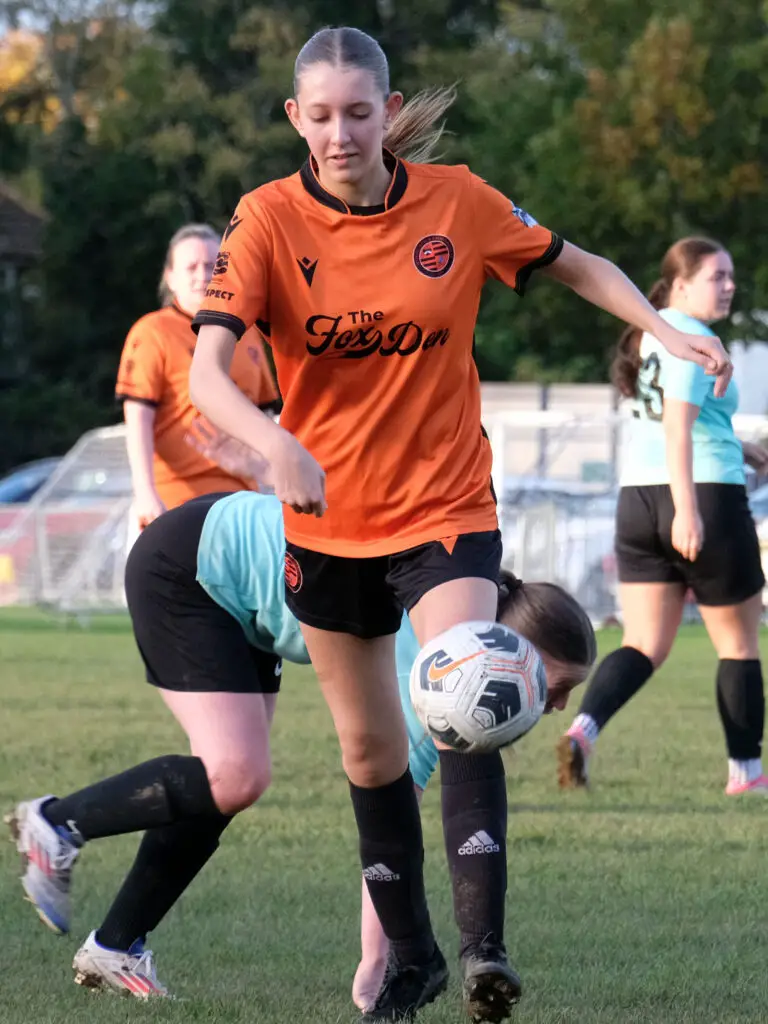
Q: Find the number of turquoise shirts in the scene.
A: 2